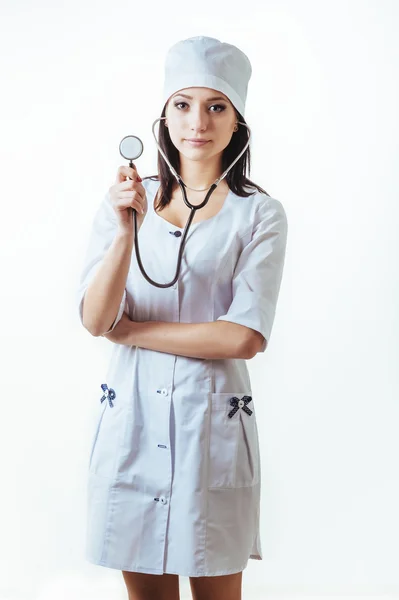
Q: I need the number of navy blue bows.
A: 2